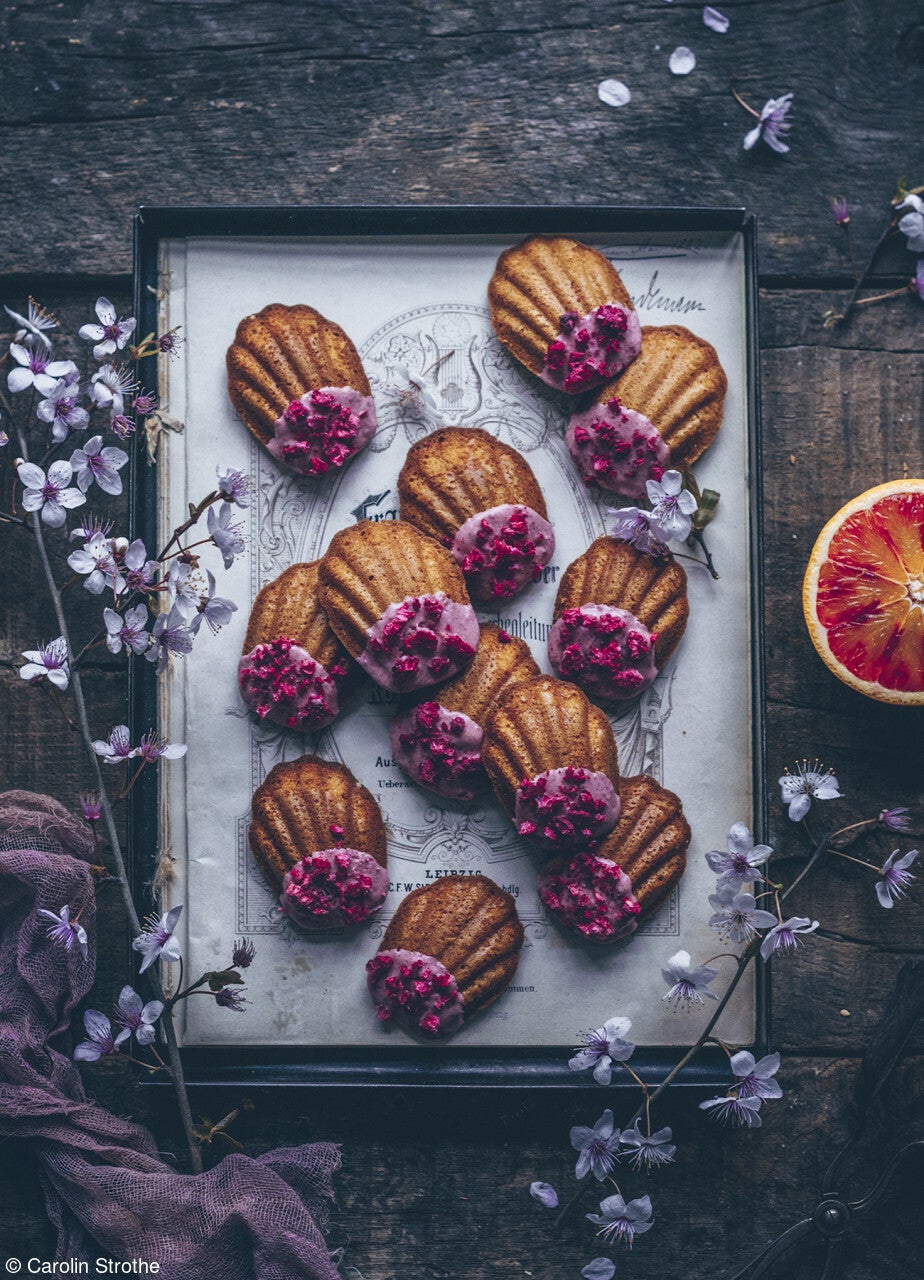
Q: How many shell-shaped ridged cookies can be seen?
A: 12